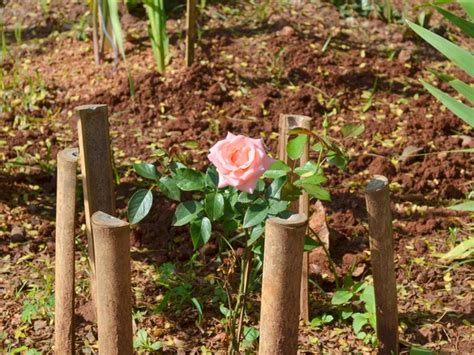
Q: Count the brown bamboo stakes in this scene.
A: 6